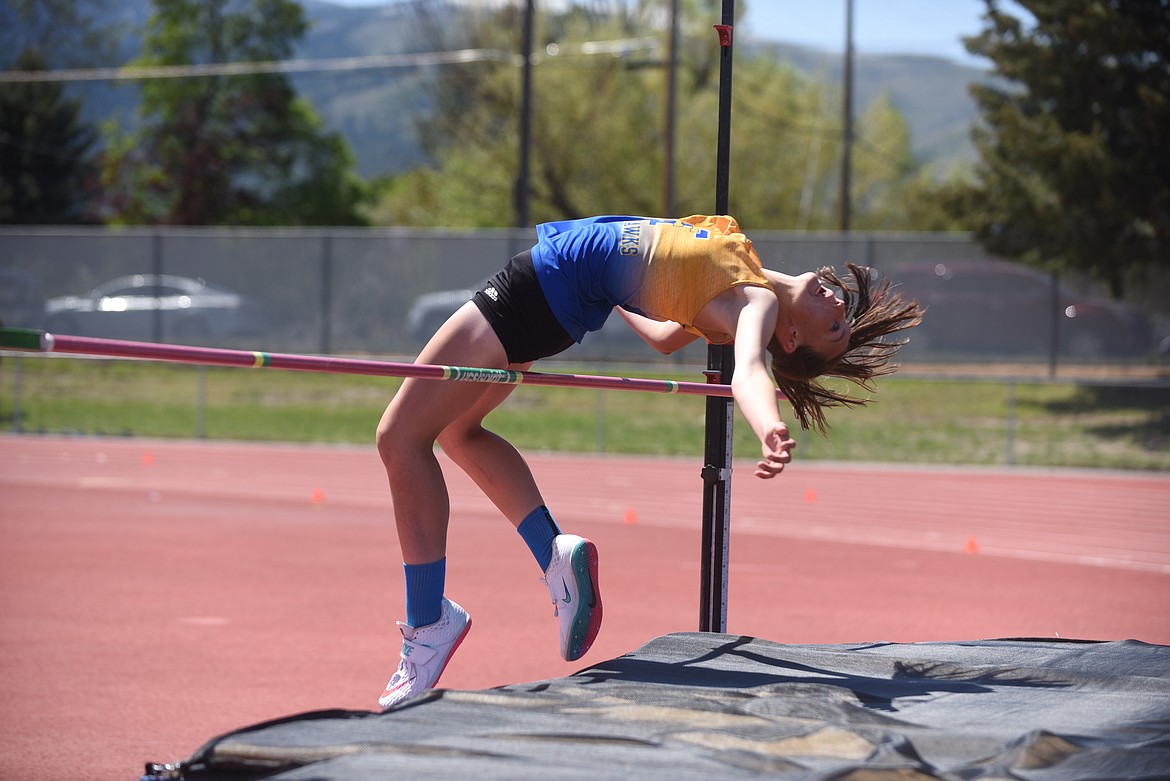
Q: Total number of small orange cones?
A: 5